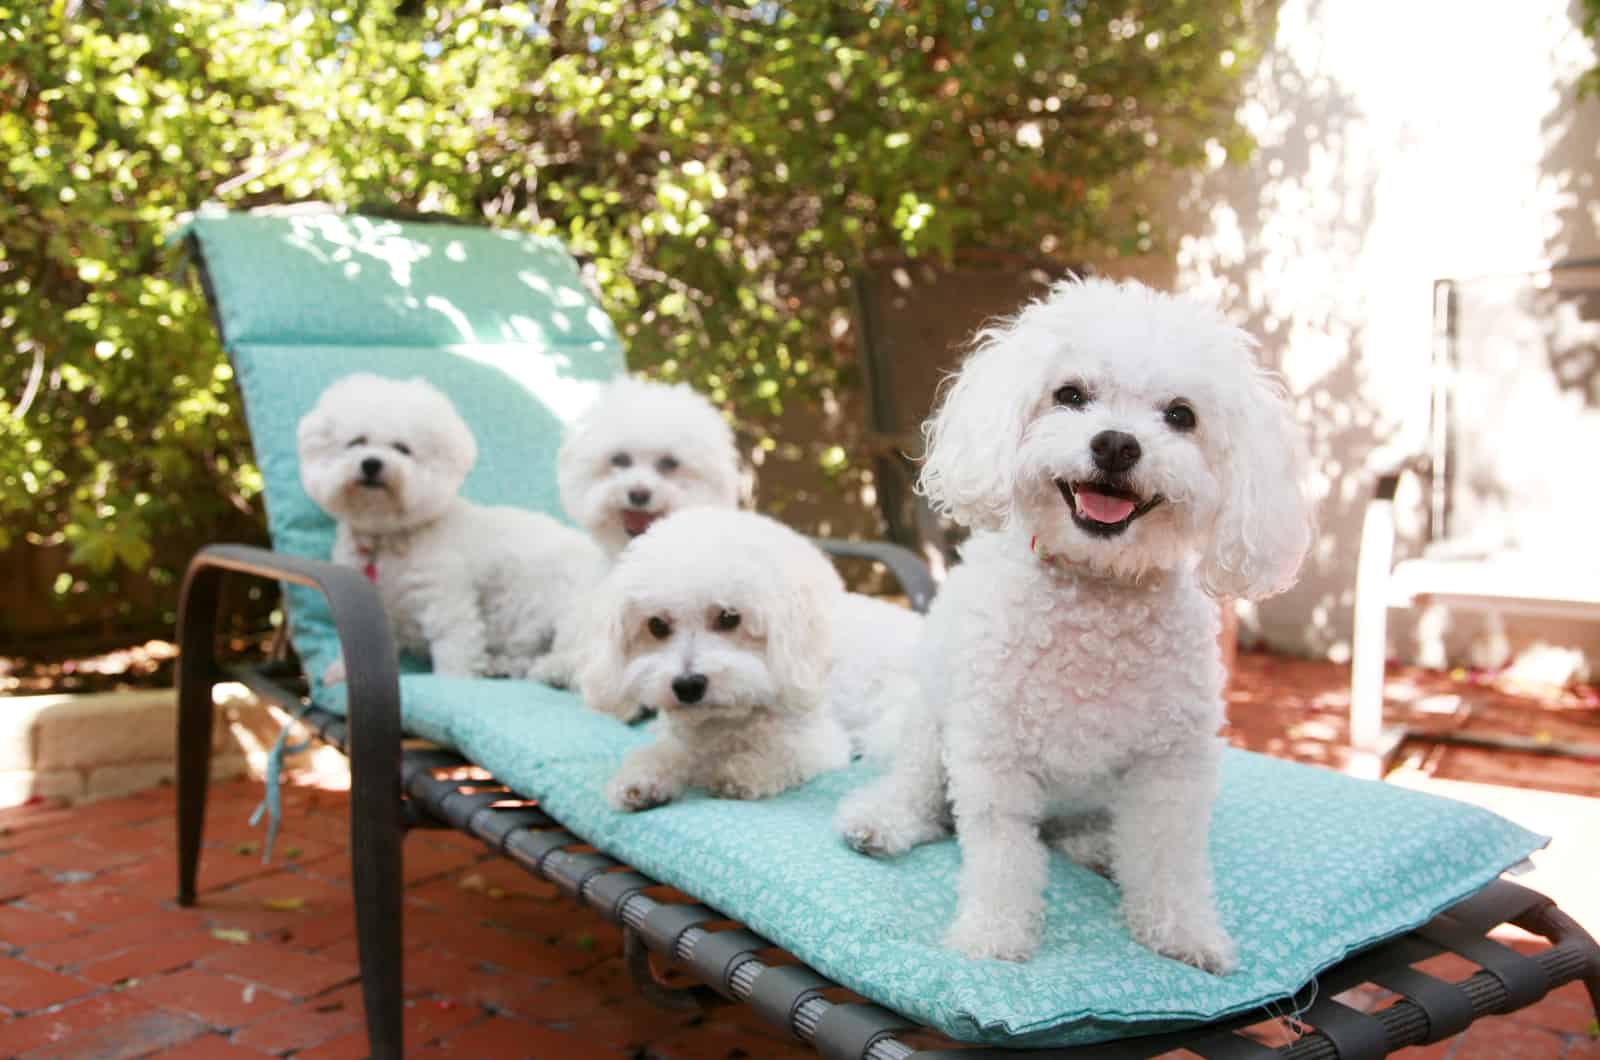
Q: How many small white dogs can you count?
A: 4